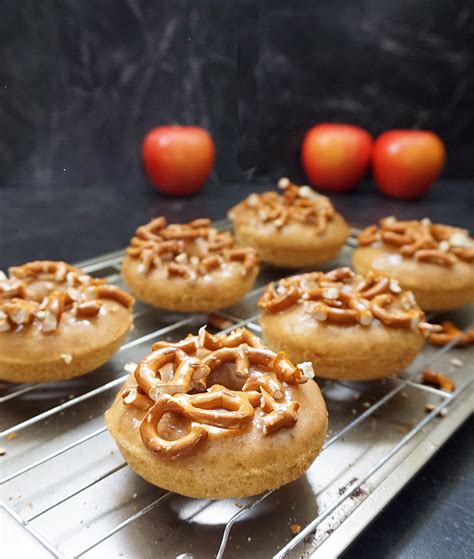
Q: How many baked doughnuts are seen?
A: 6